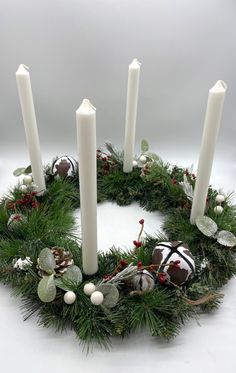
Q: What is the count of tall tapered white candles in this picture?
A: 4